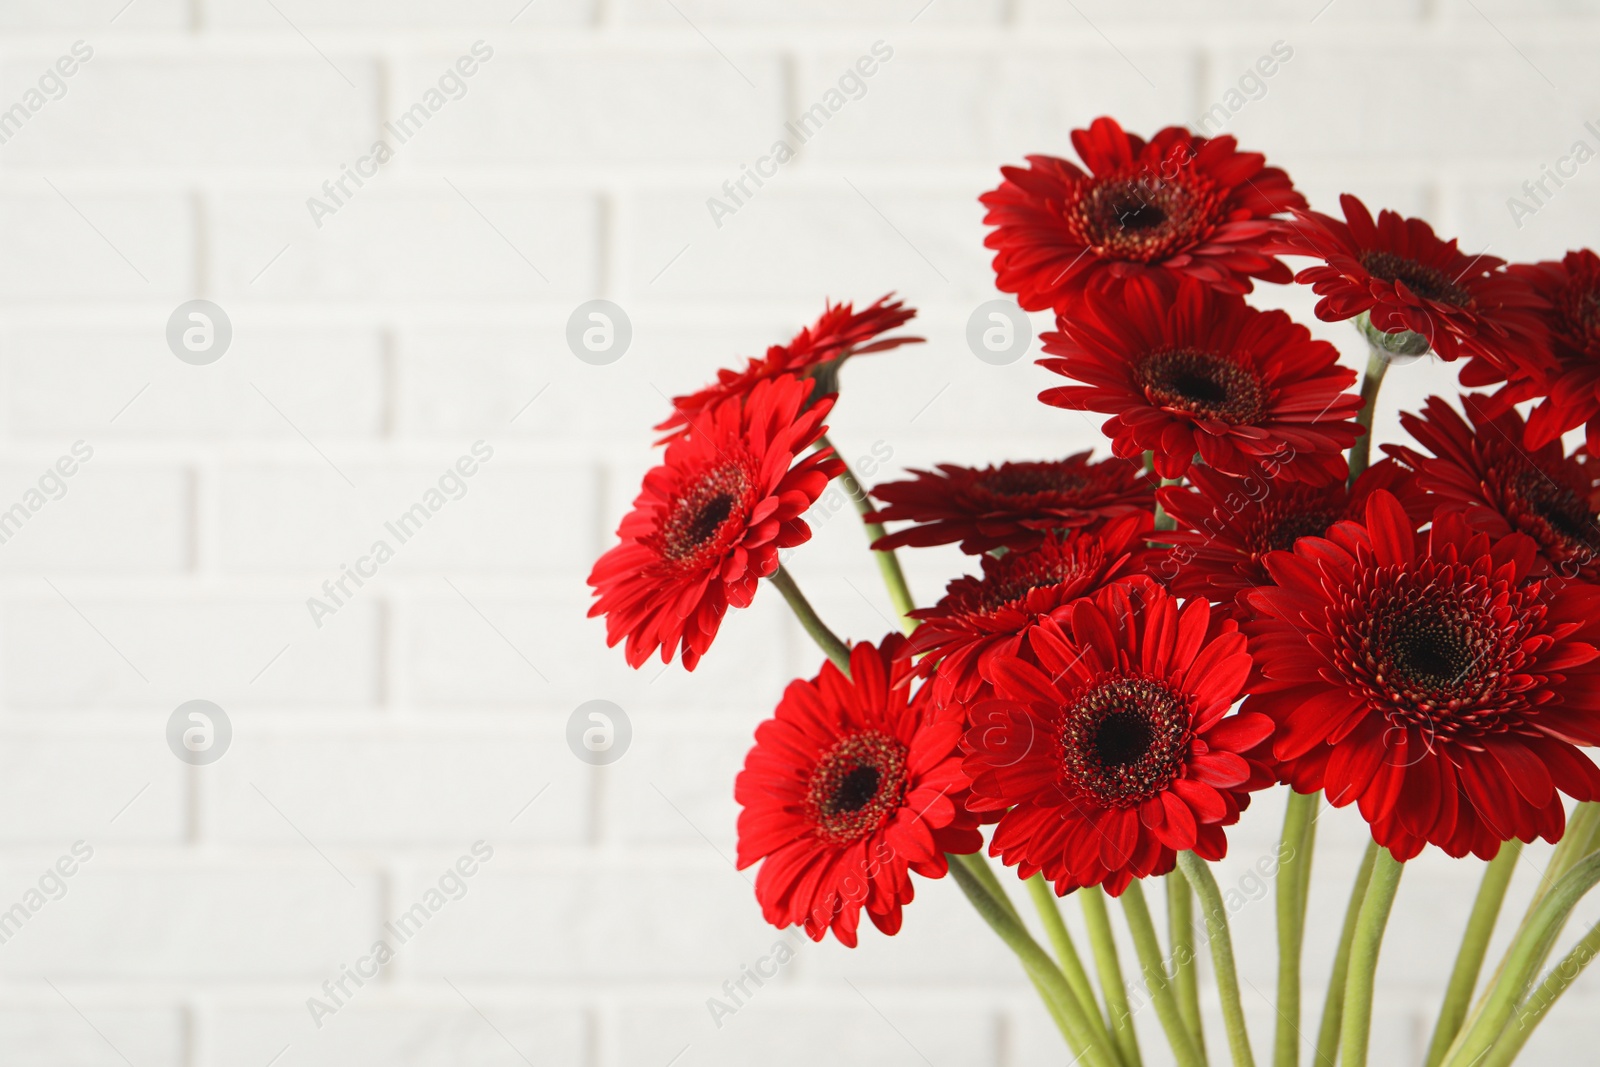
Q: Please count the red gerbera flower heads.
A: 13